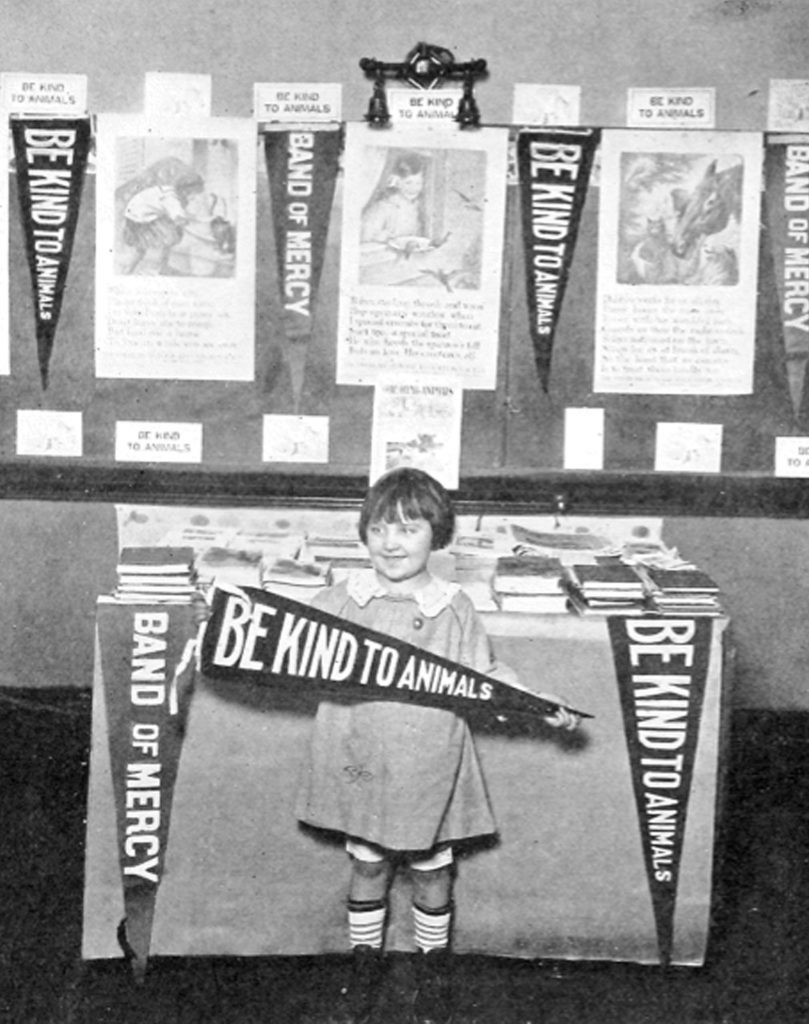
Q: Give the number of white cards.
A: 13